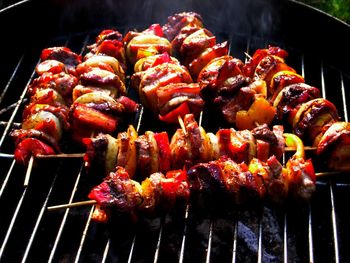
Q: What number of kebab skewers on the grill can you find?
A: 7